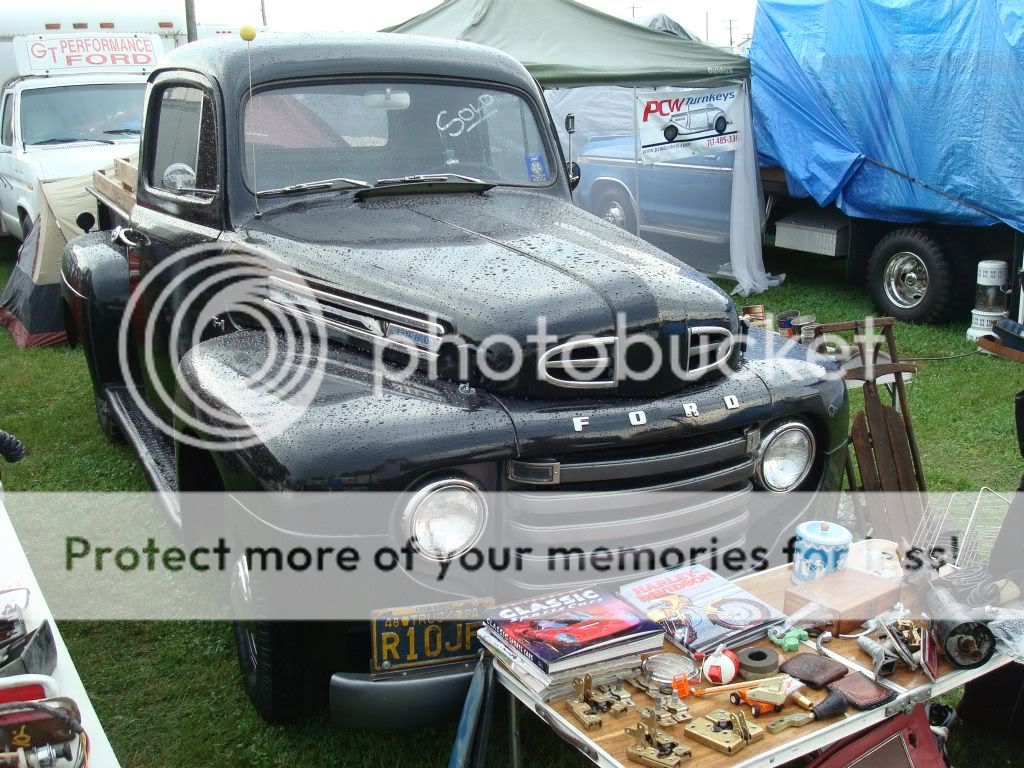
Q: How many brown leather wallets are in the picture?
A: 2